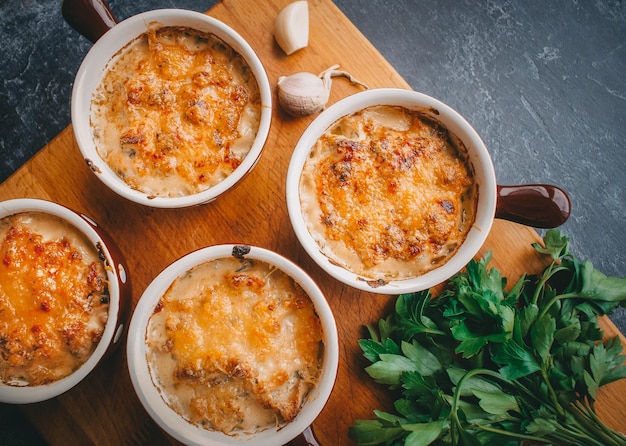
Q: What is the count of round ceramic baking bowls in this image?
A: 4